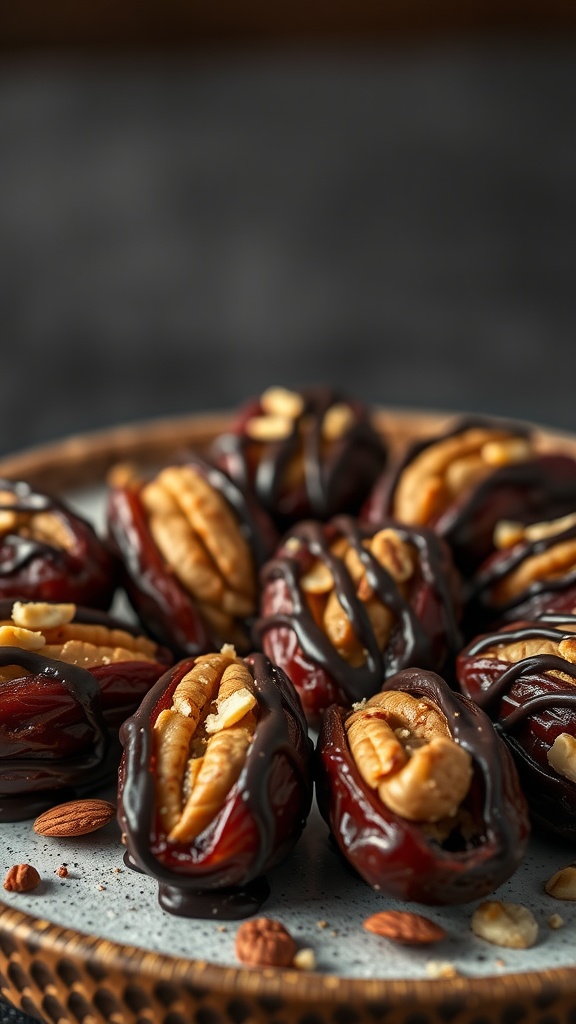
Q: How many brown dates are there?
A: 10